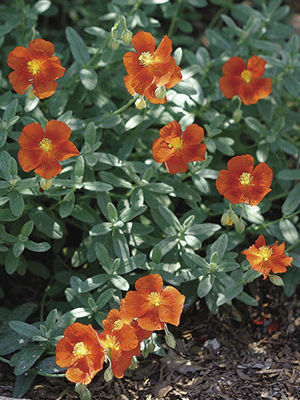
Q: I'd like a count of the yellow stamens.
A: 11